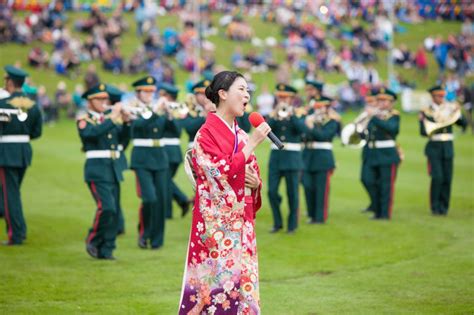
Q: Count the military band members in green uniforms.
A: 12